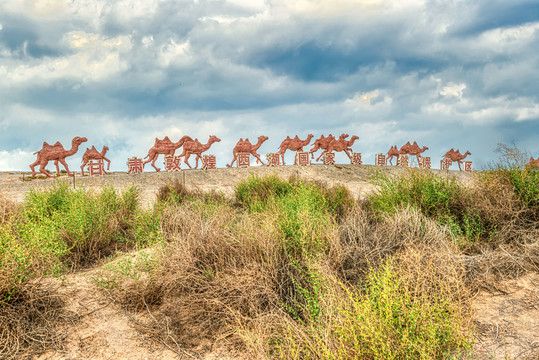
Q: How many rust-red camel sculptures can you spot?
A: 12